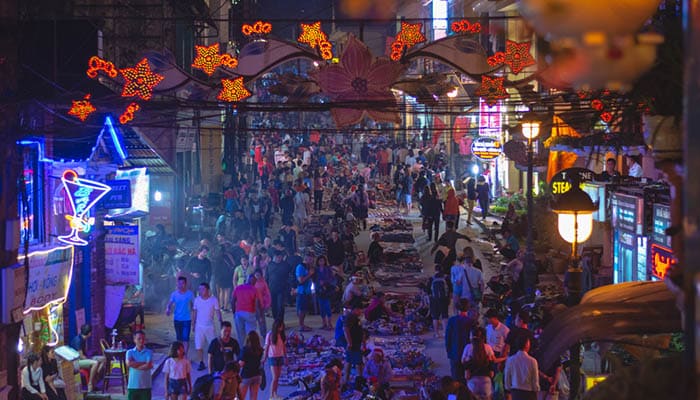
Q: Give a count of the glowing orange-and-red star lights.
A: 8